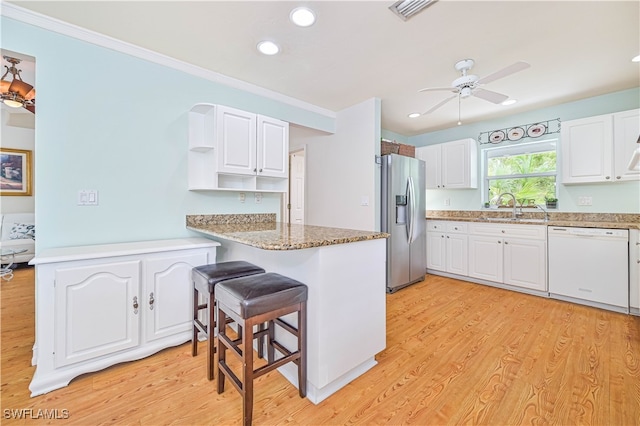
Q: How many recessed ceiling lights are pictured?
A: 5